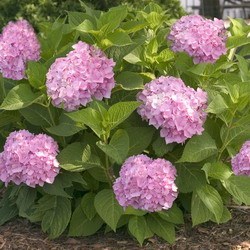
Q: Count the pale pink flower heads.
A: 7